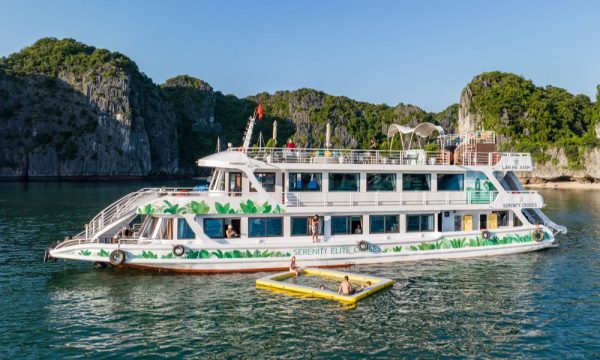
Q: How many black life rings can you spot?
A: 5